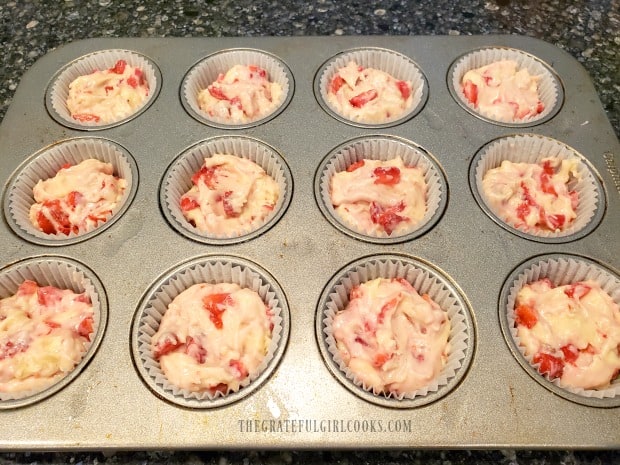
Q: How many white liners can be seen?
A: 12